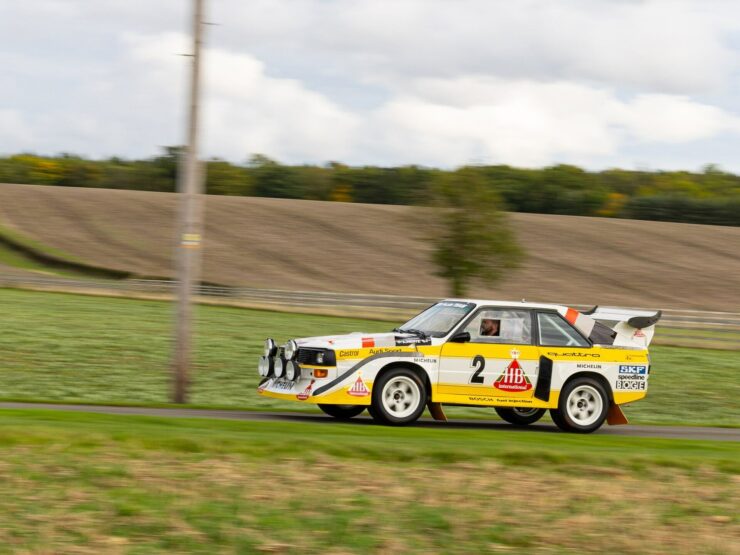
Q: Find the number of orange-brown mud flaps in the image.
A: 2